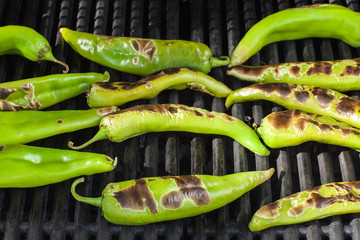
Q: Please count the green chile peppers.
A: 13